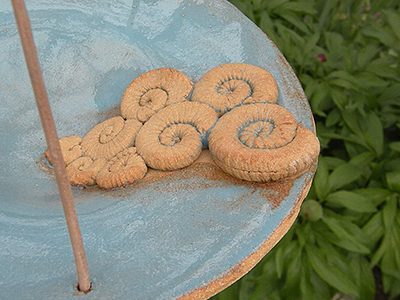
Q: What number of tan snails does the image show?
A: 8